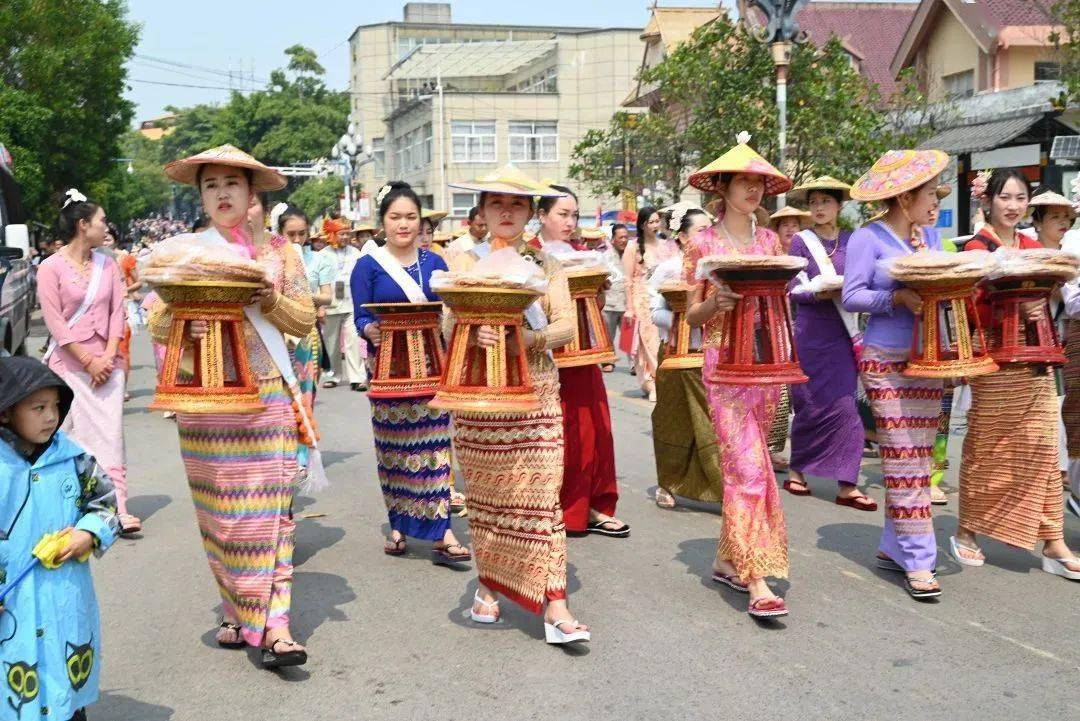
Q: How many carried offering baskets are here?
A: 8